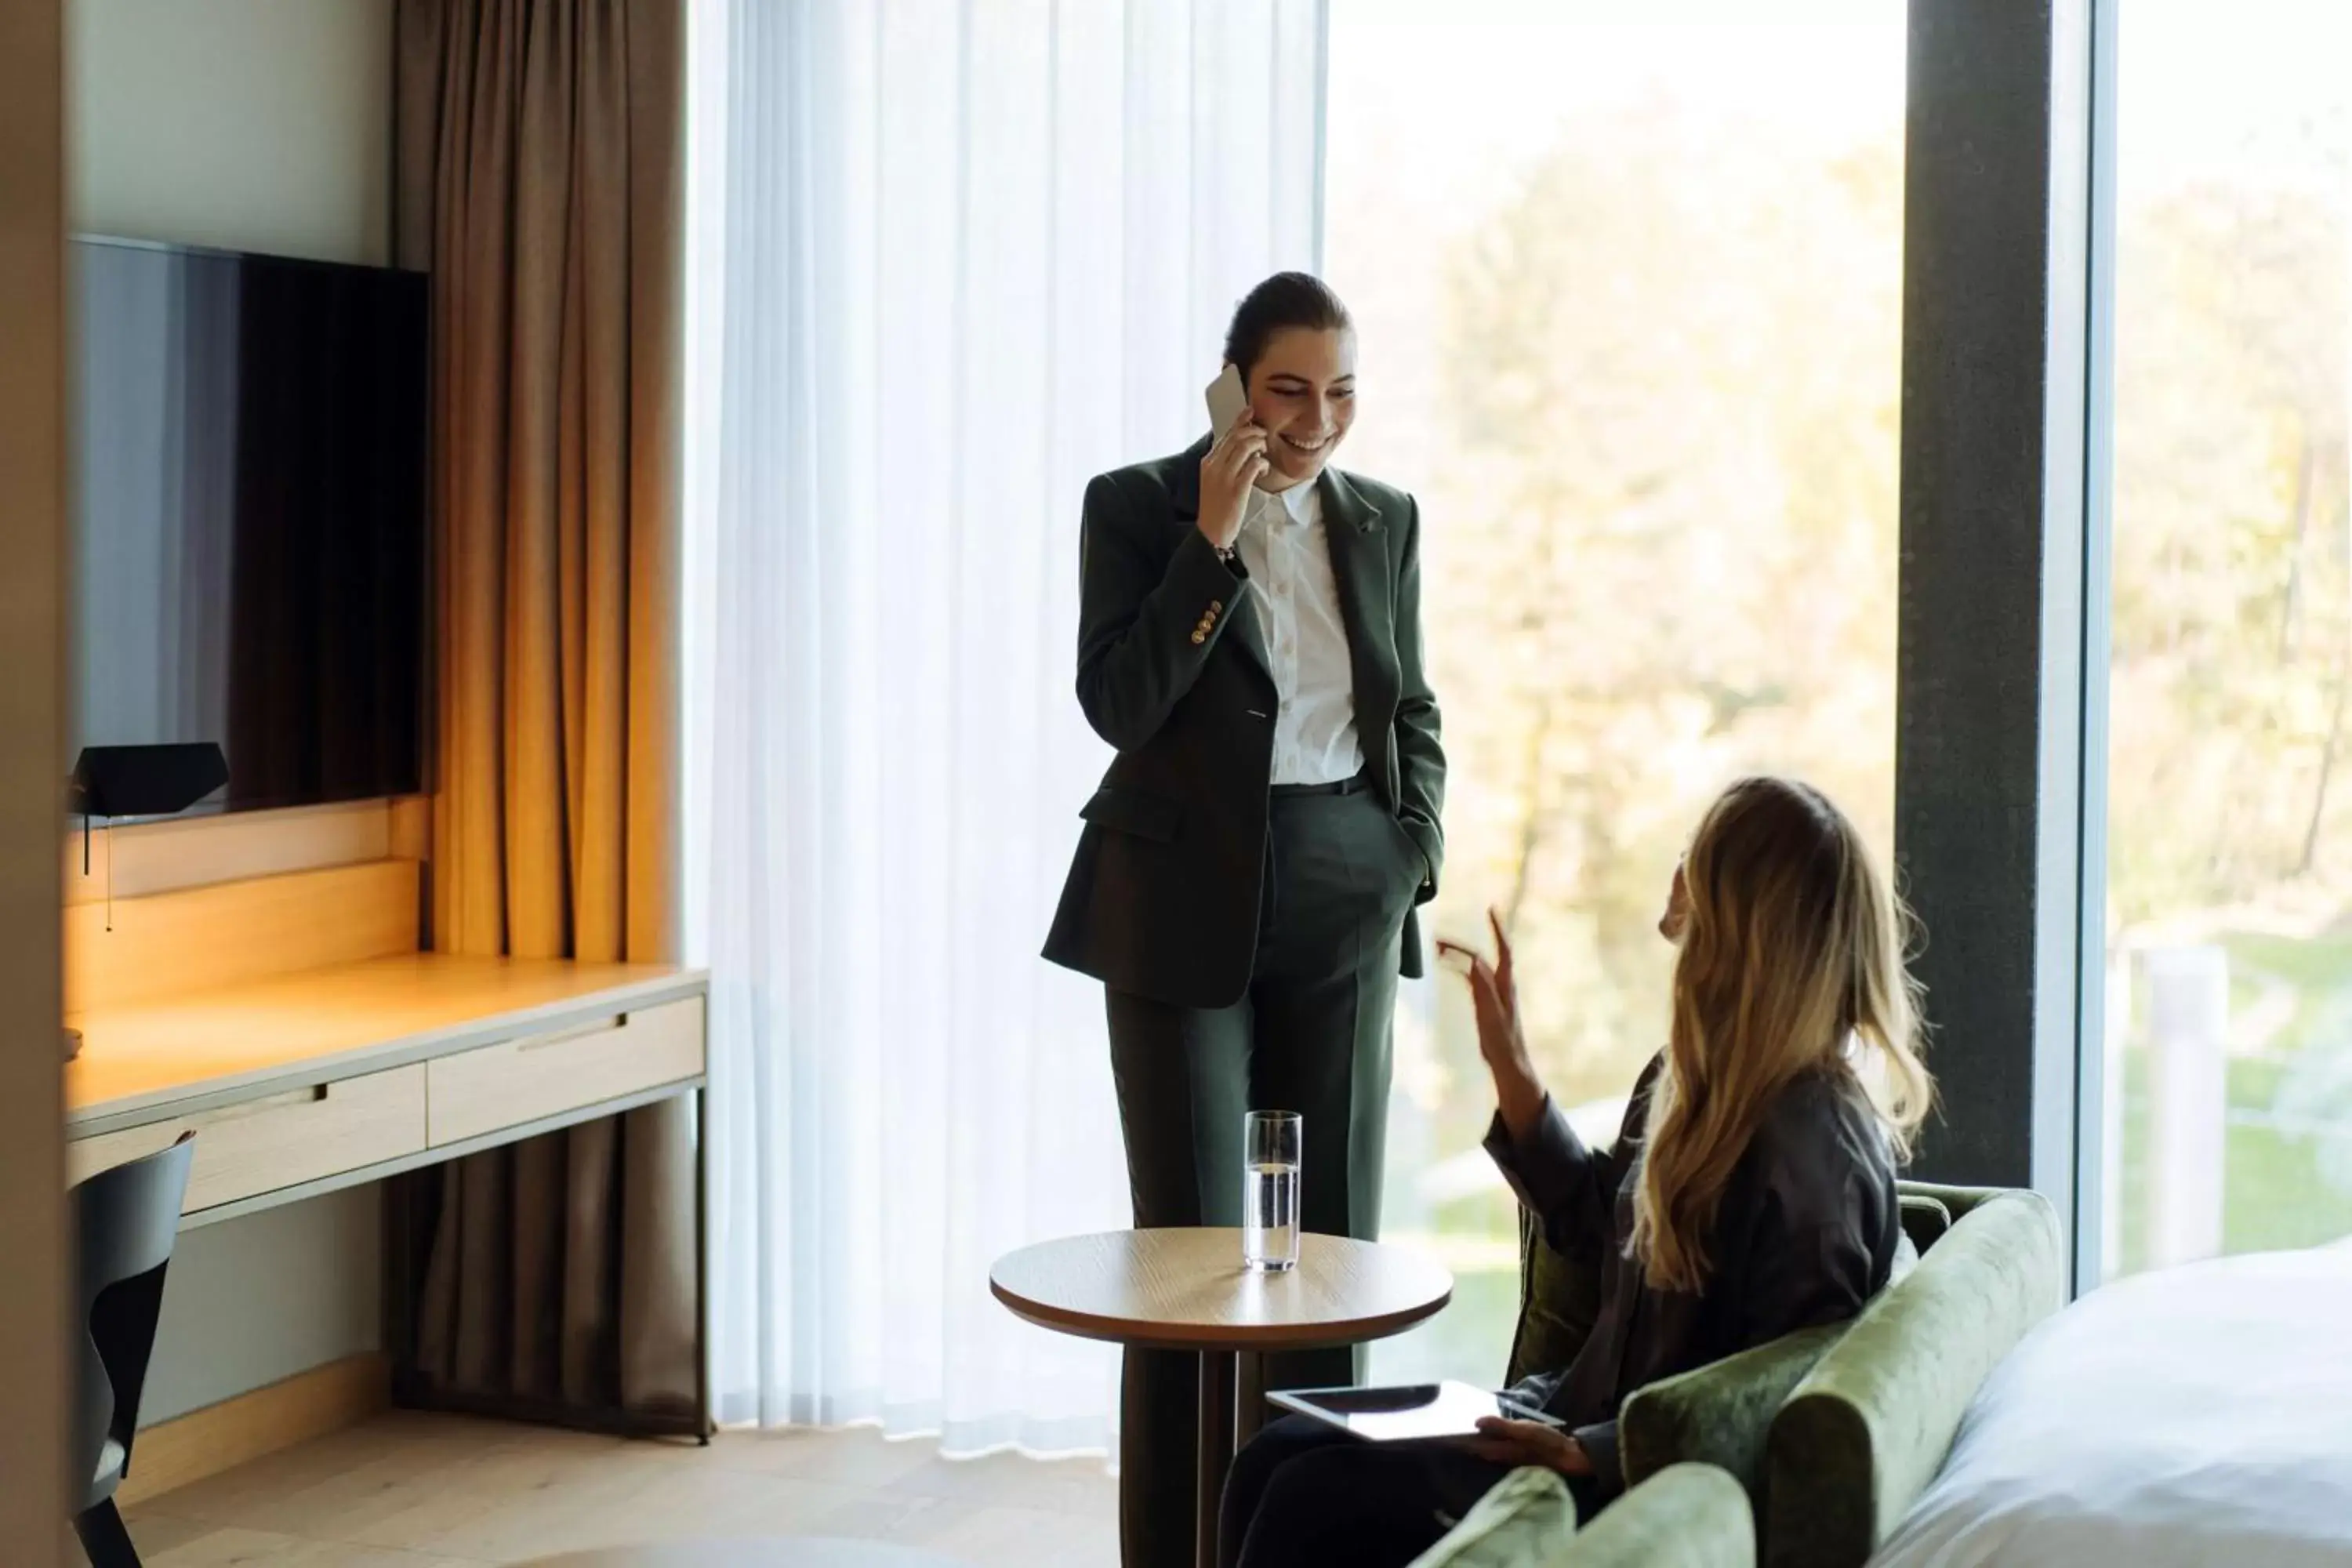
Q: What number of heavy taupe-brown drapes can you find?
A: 1